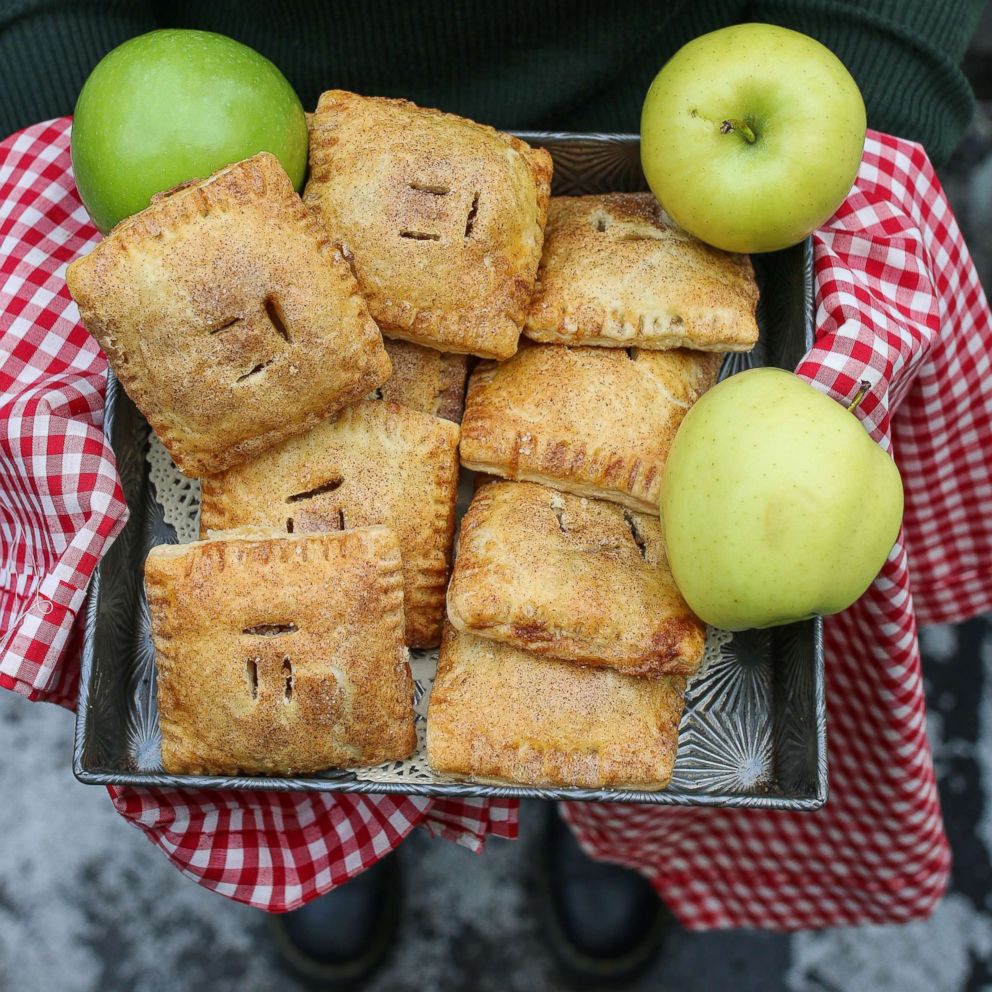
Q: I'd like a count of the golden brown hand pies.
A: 9